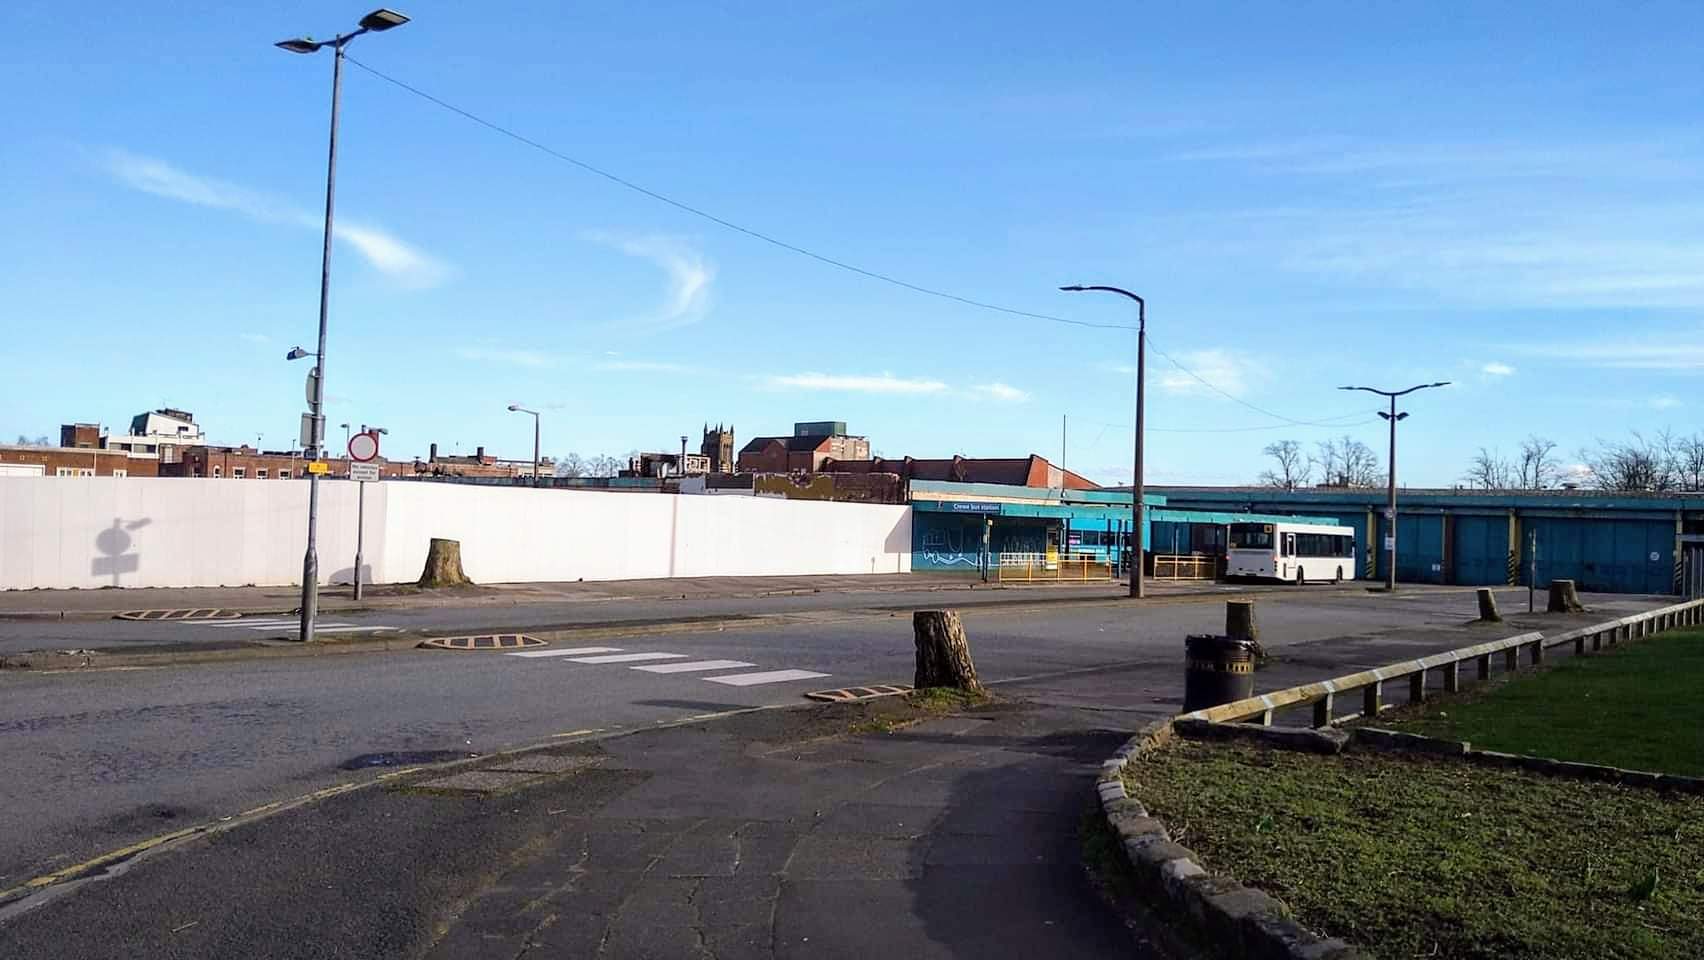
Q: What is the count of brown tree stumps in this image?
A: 5